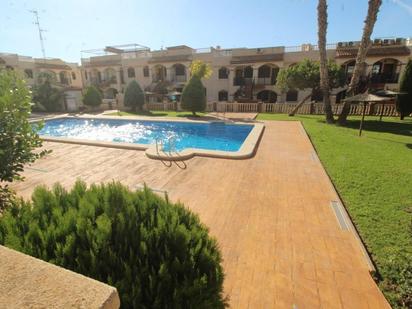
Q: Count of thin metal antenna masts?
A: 1